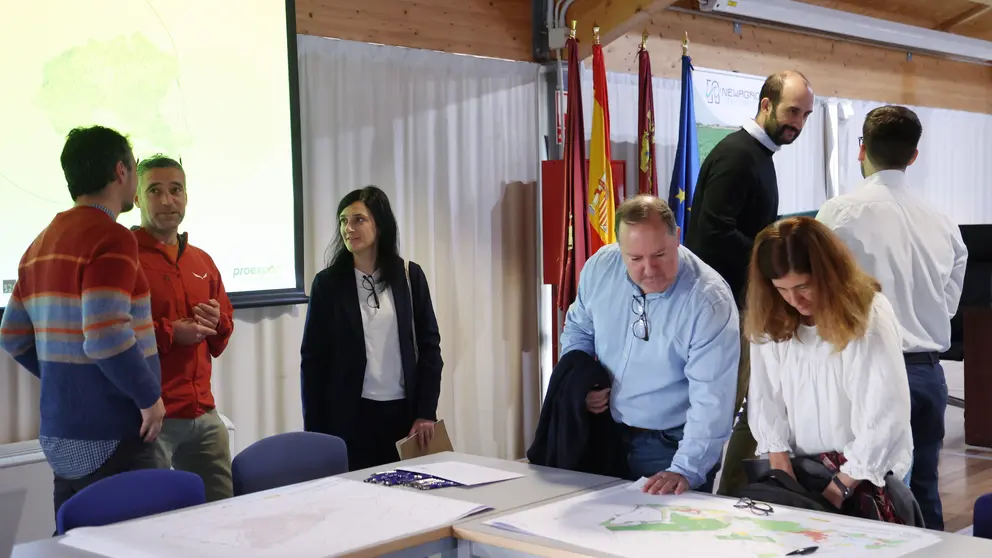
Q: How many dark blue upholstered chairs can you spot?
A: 3